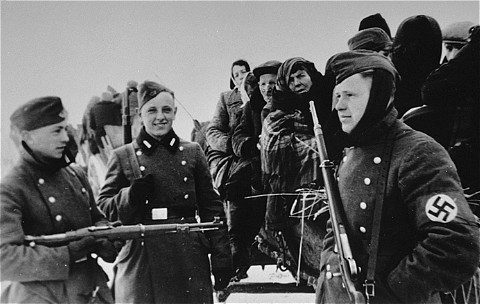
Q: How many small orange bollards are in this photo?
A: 0